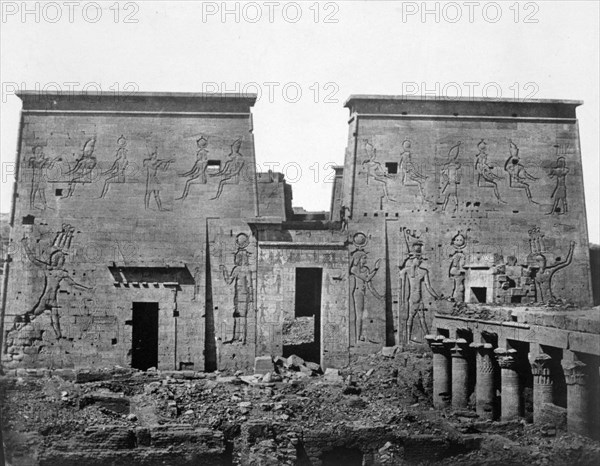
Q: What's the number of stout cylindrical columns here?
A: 6